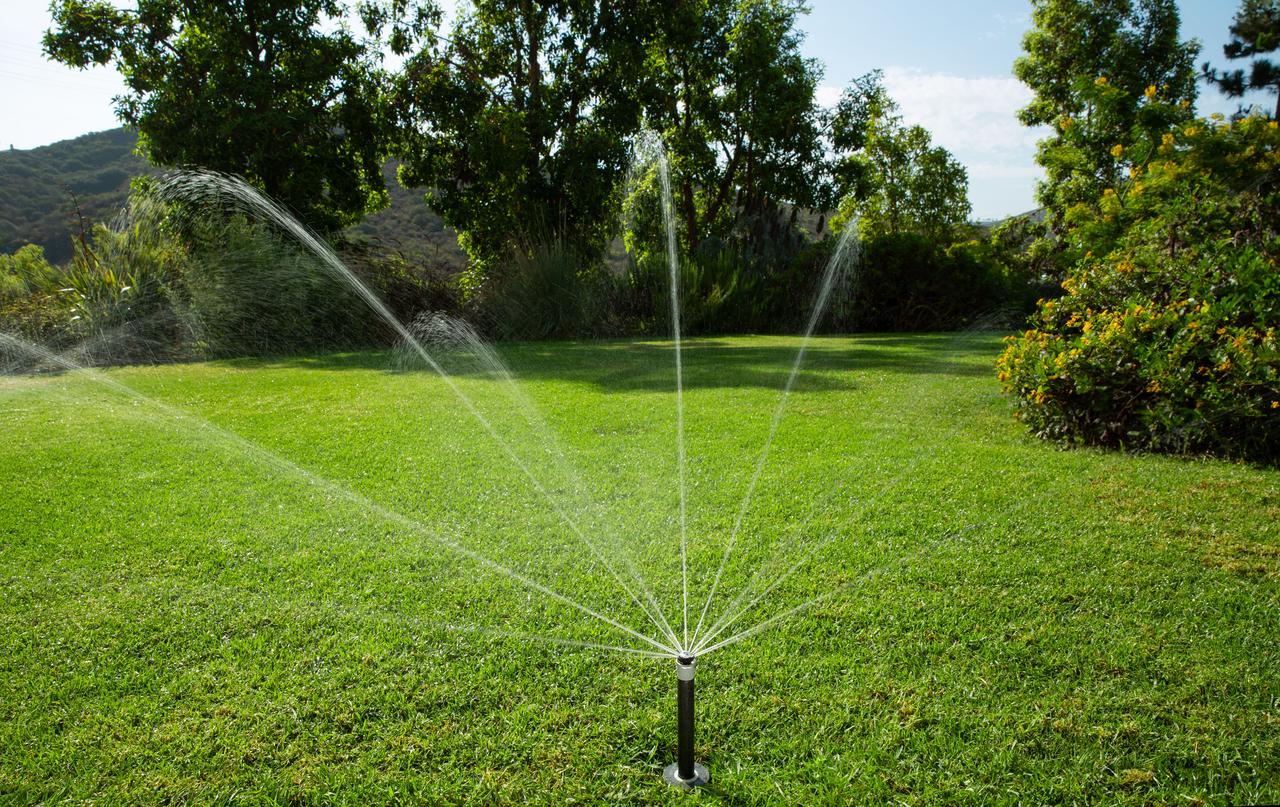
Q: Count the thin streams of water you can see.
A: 9